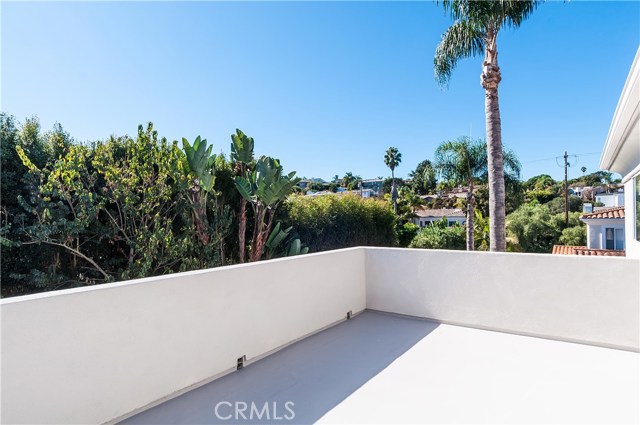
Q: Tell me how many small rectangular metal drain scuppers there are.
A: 2